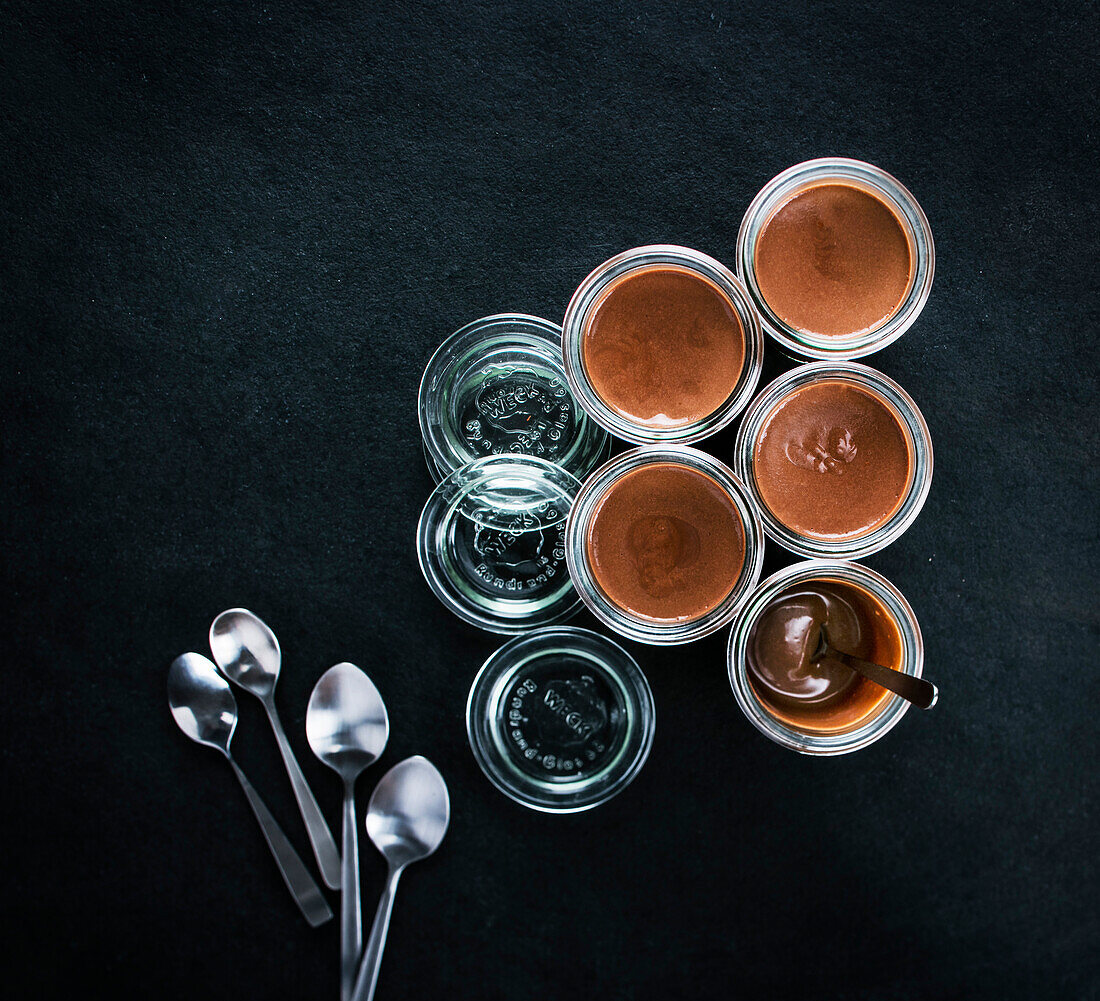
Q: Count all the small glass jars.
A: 5